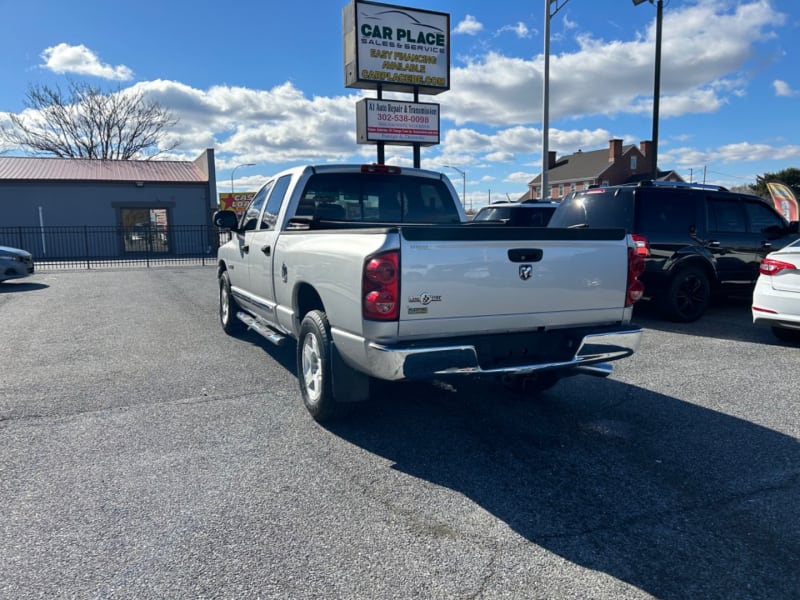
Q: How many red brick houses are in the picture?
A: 1